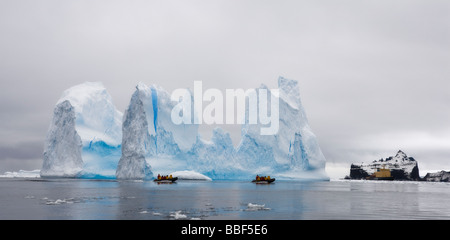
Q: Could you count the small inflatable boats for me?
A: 2